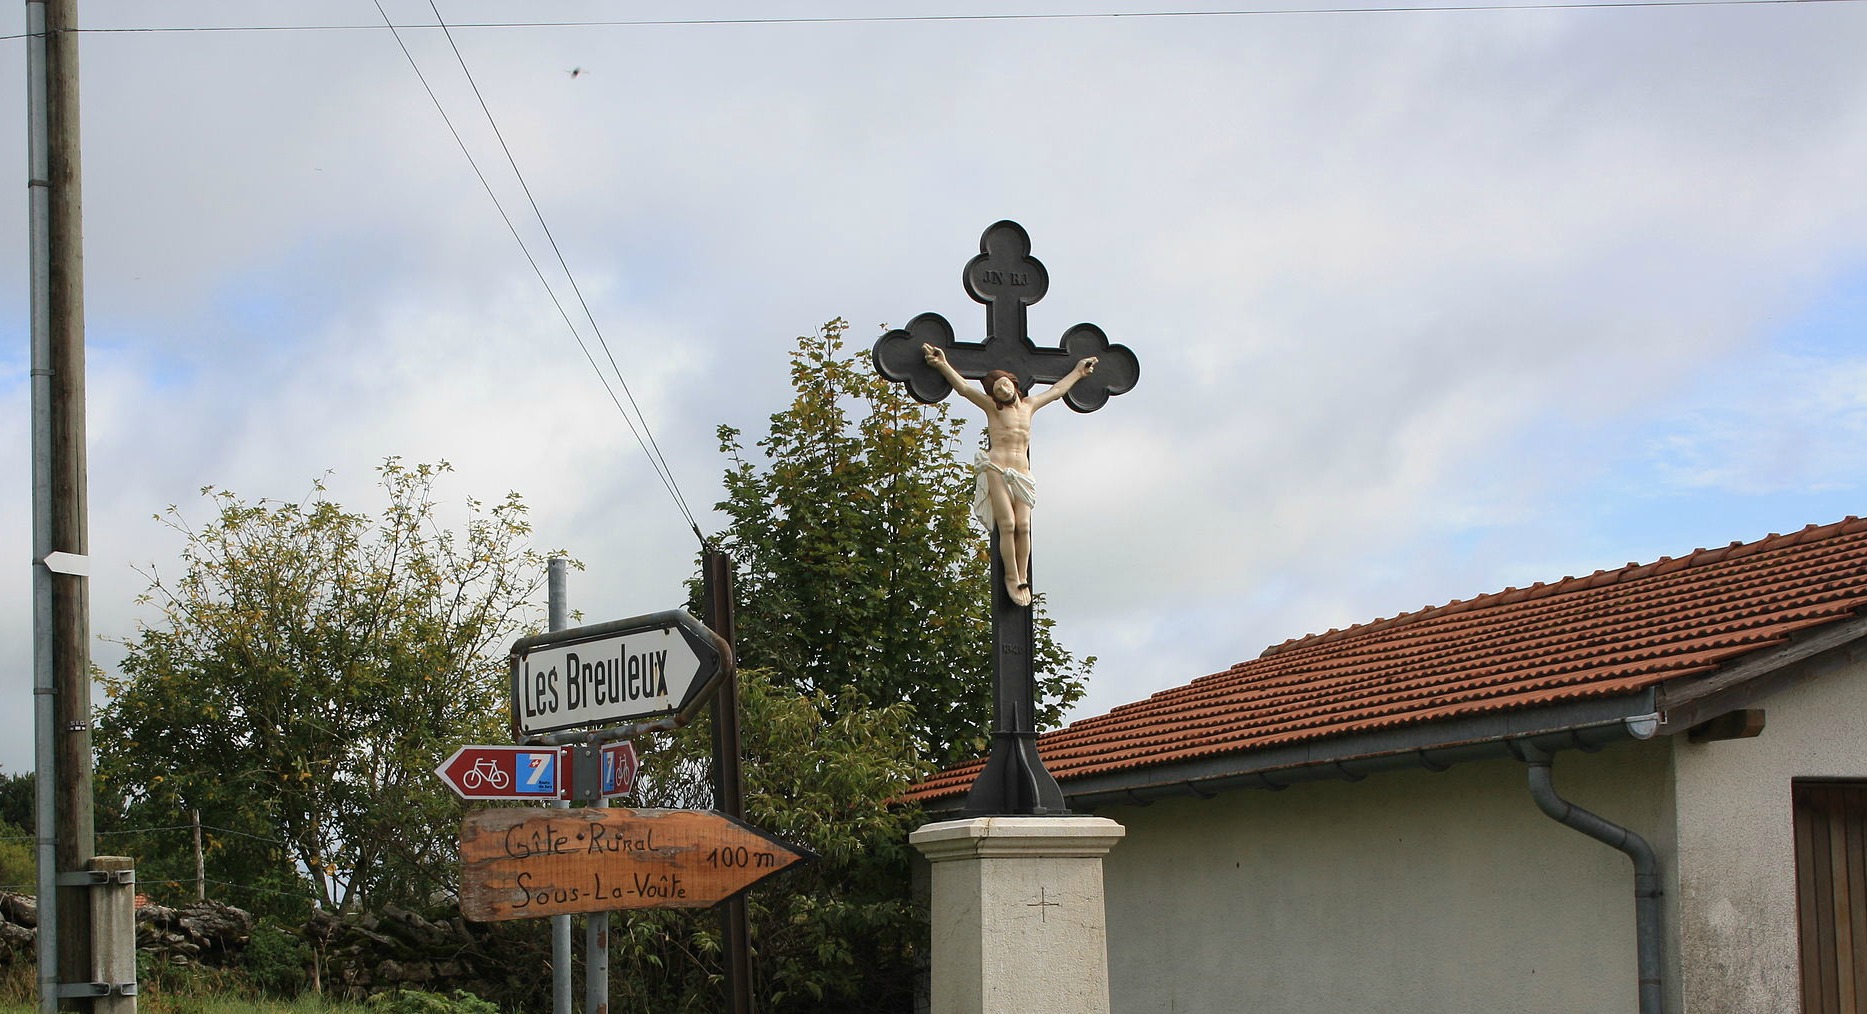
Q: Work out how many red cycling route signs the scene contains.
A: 2